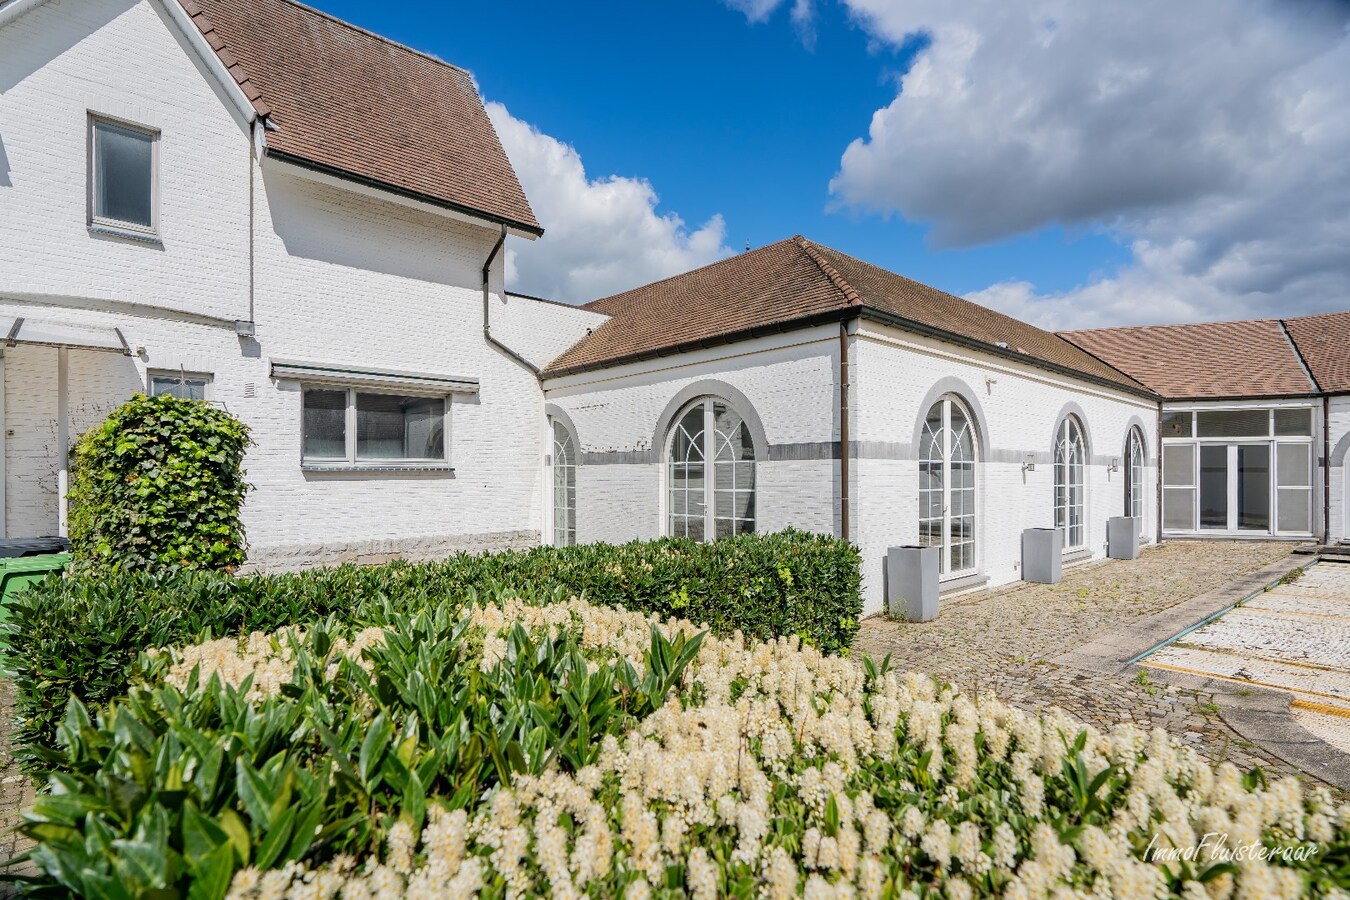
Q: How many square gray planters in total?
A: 3